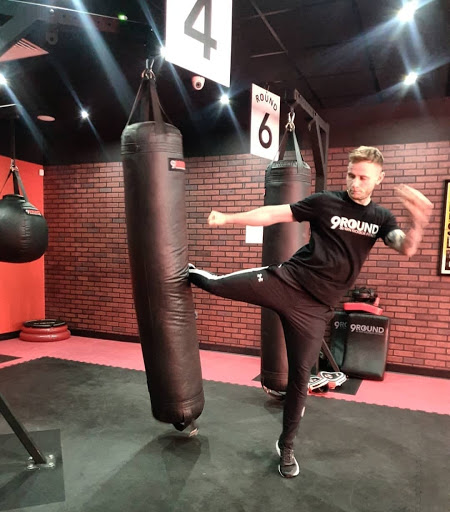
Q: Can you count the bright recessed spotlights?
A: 6